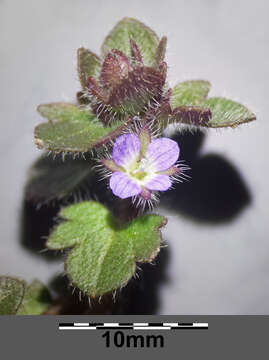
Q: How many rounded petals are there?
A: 4